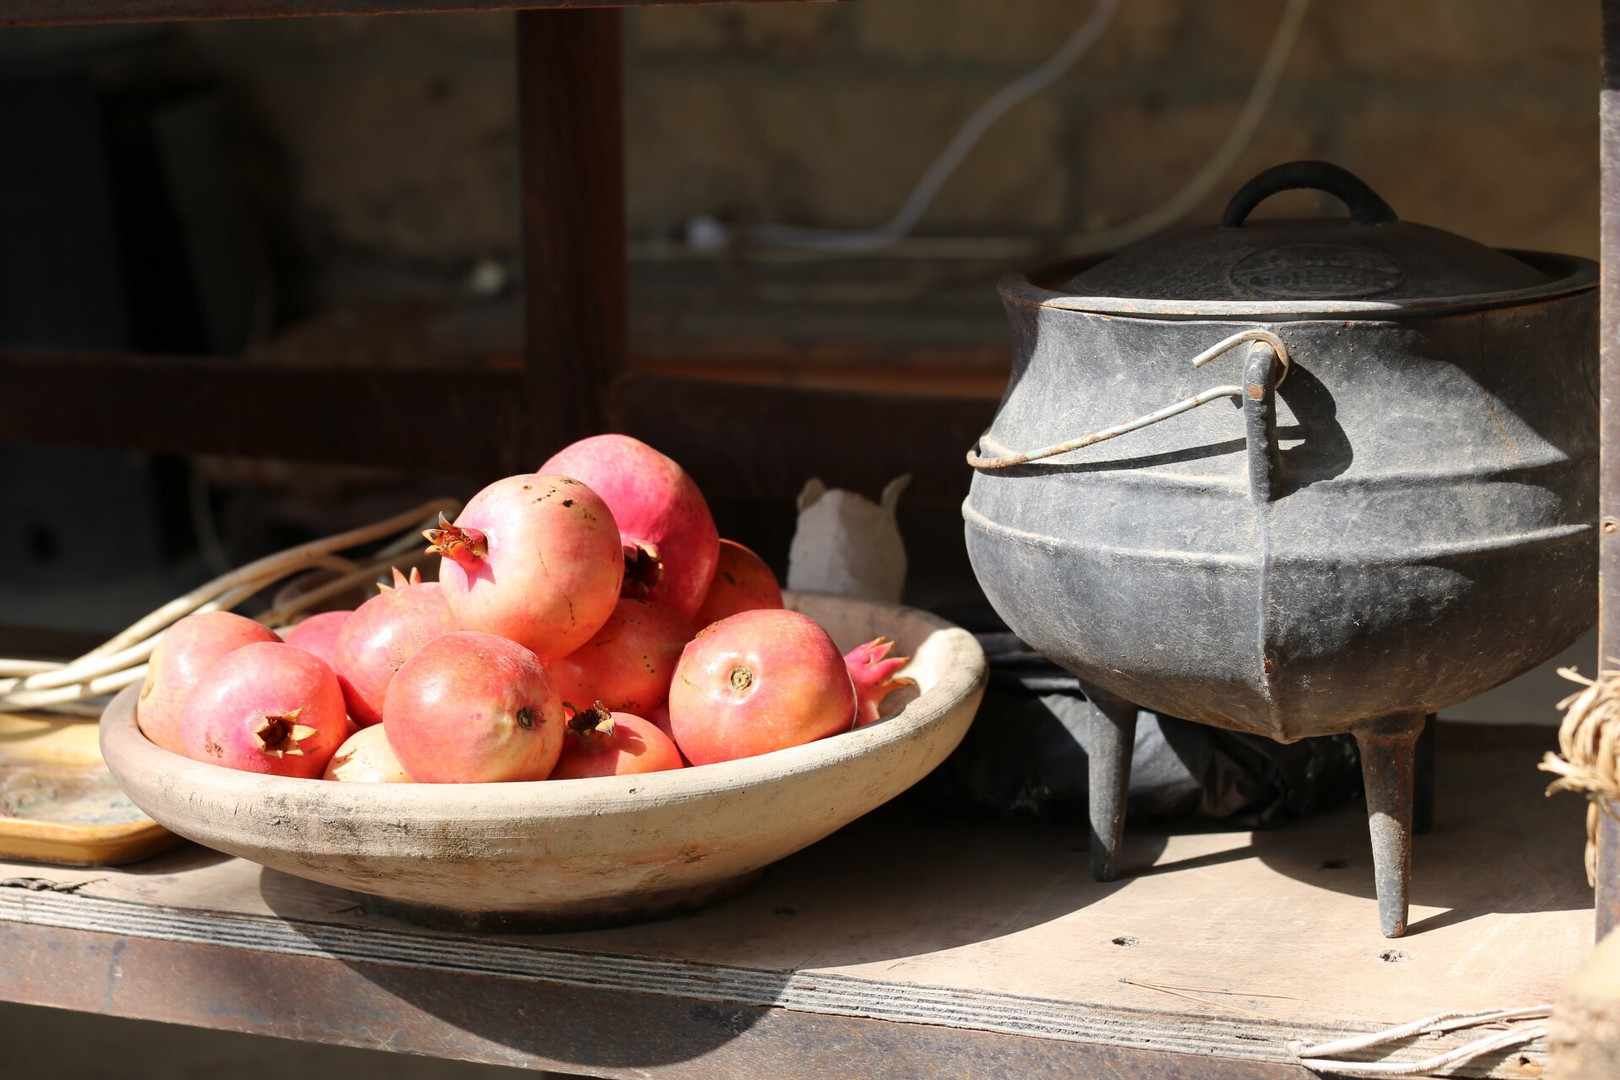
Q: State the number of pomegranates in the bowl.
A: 13